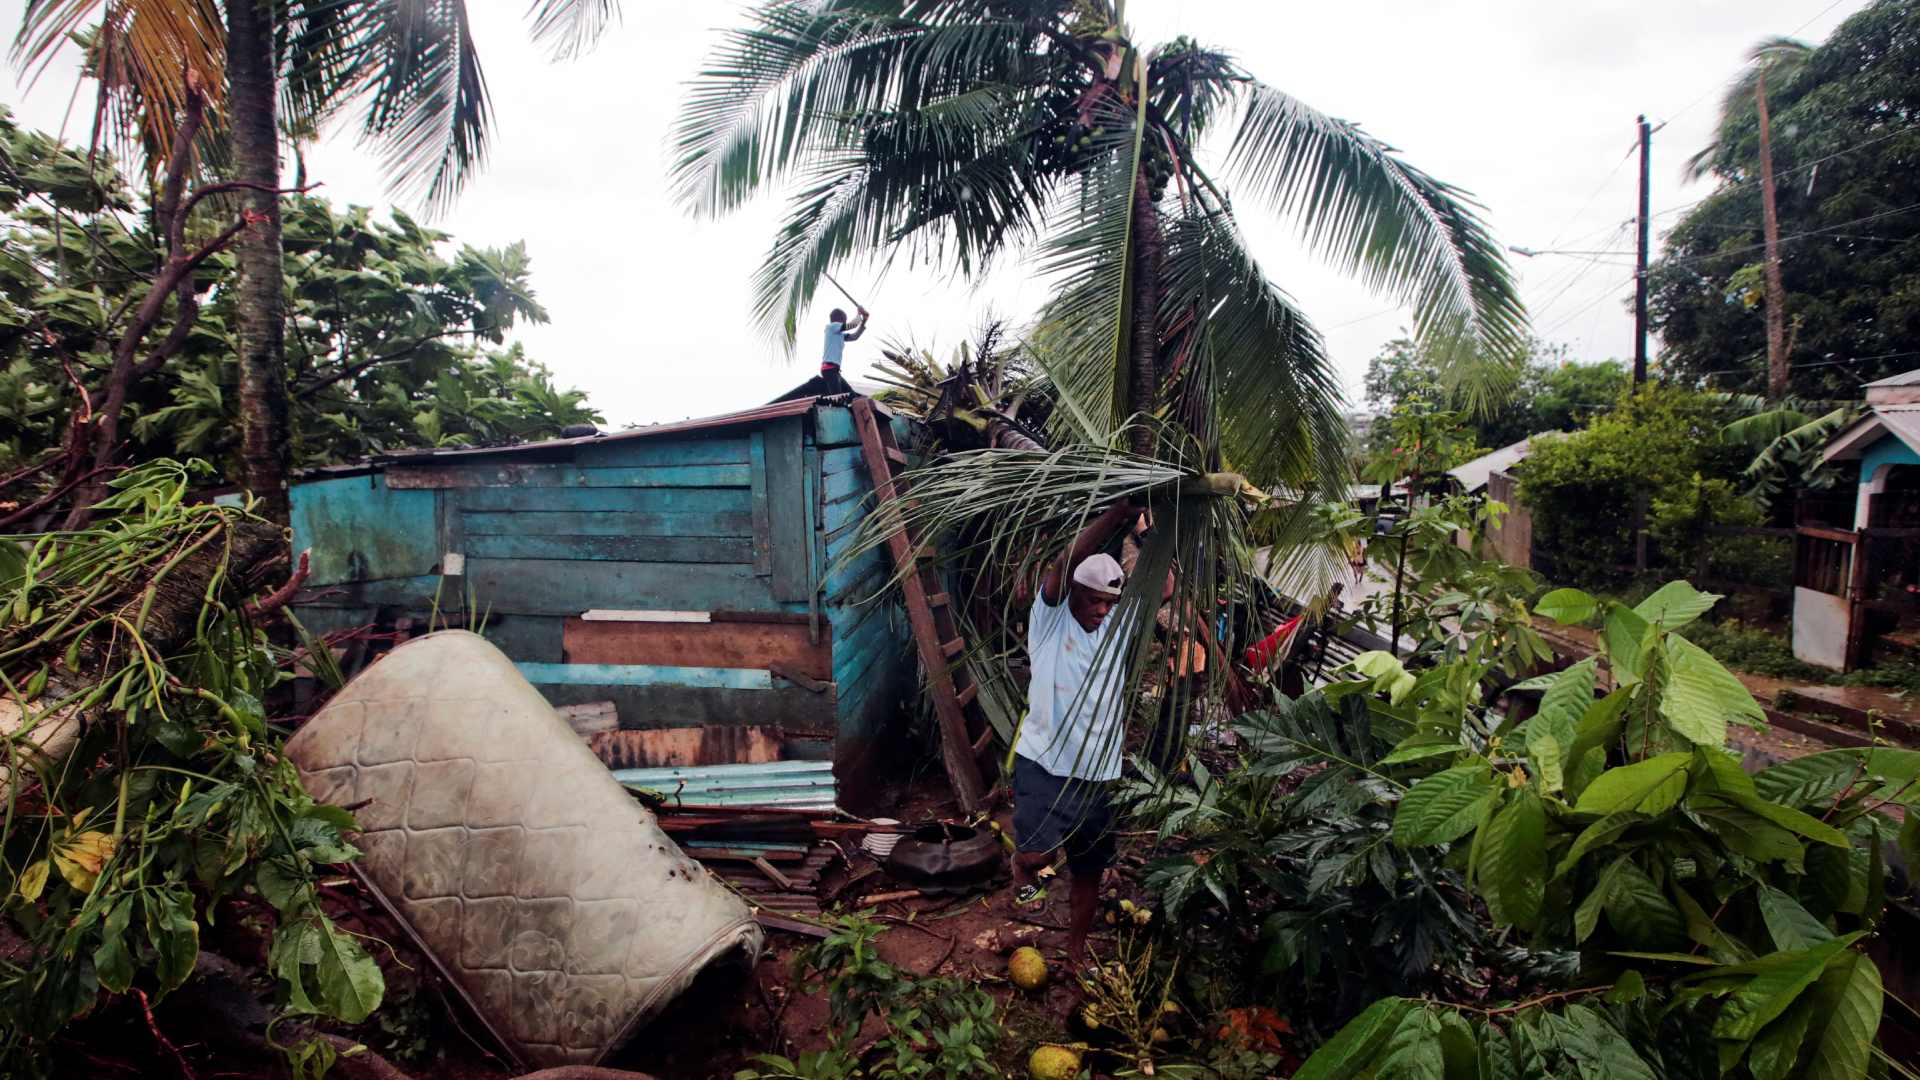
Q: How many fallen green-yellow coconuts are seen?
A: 2